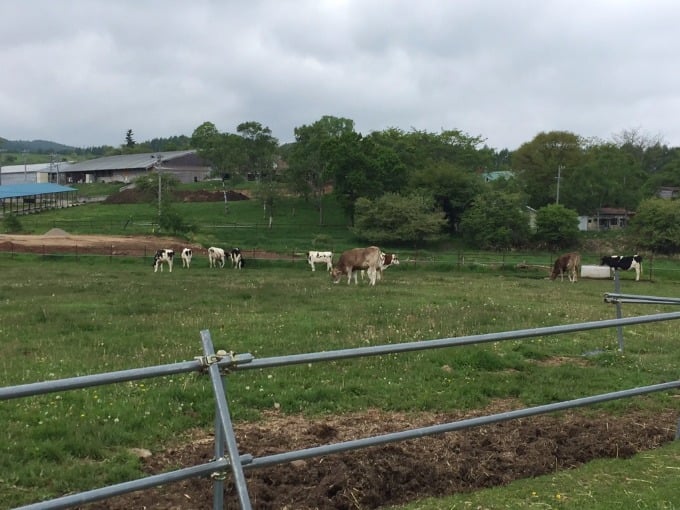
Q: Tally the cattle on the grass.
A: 9